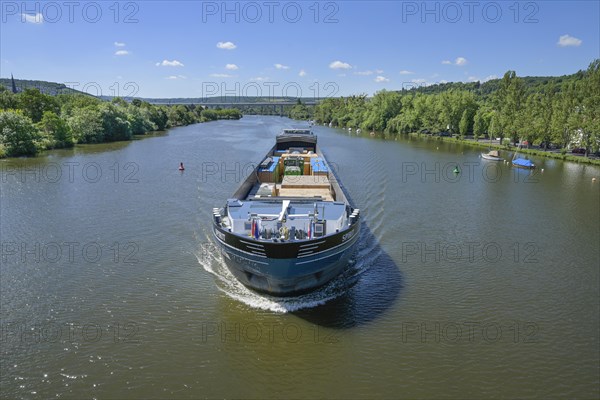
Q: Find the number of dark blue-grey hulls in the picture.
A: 1